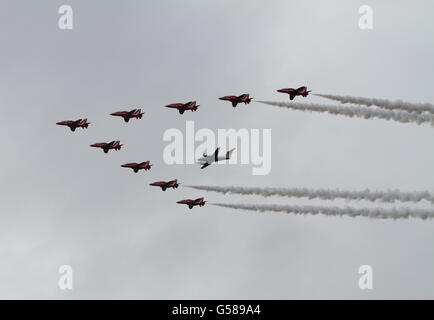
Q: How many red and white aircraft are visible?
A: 9